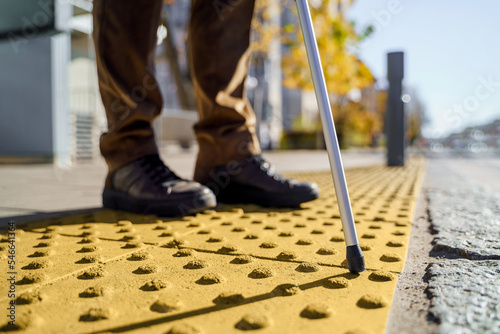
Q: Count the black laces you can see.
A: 2